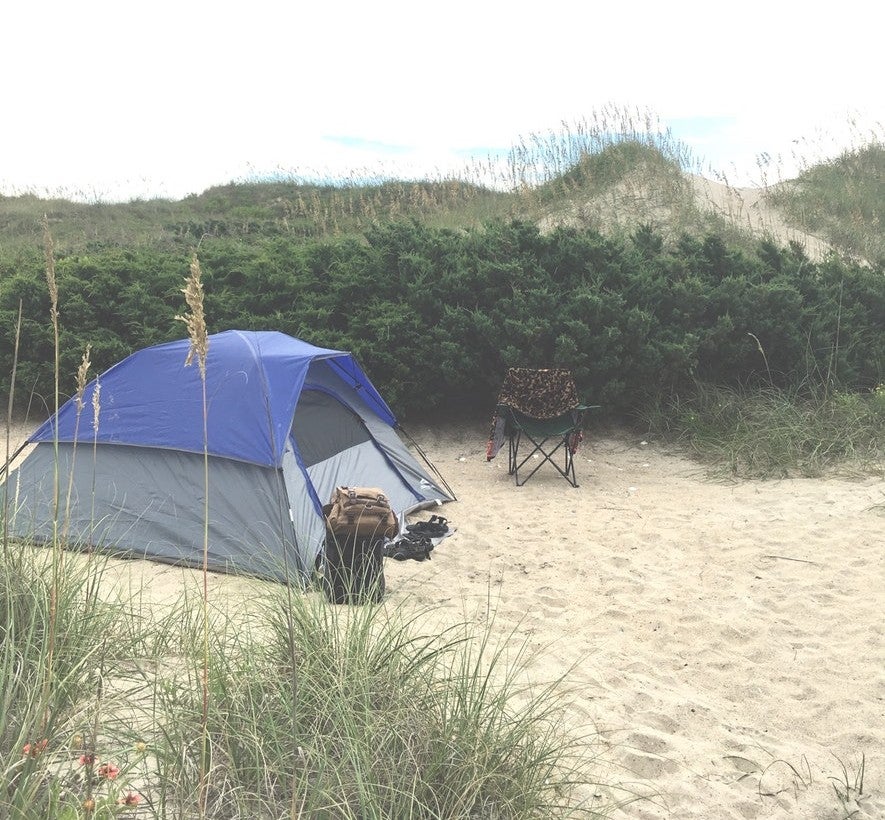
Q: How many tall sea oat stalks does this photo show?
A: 4